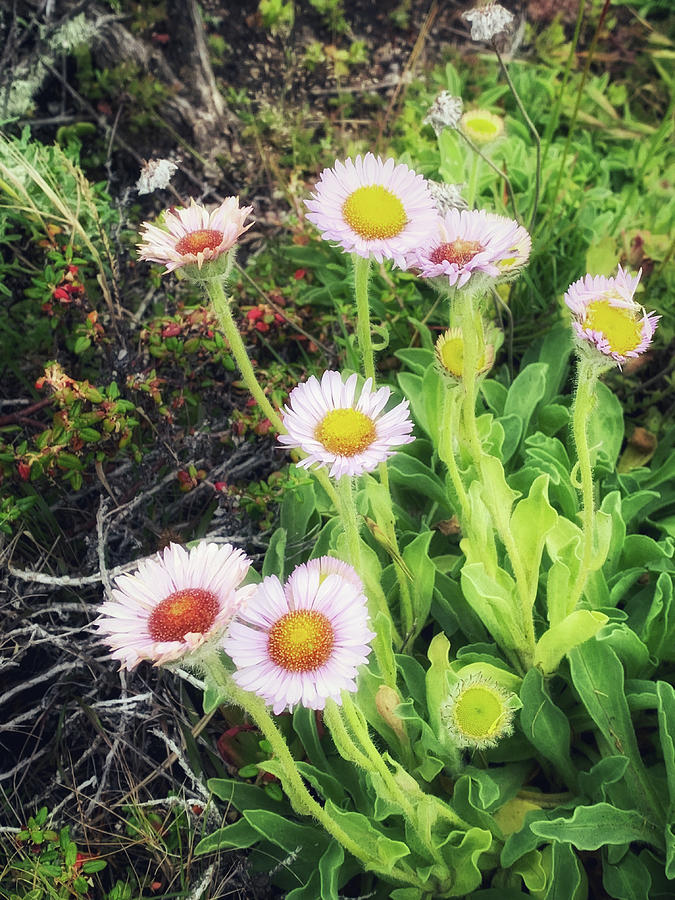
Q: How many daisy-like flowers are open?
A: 7